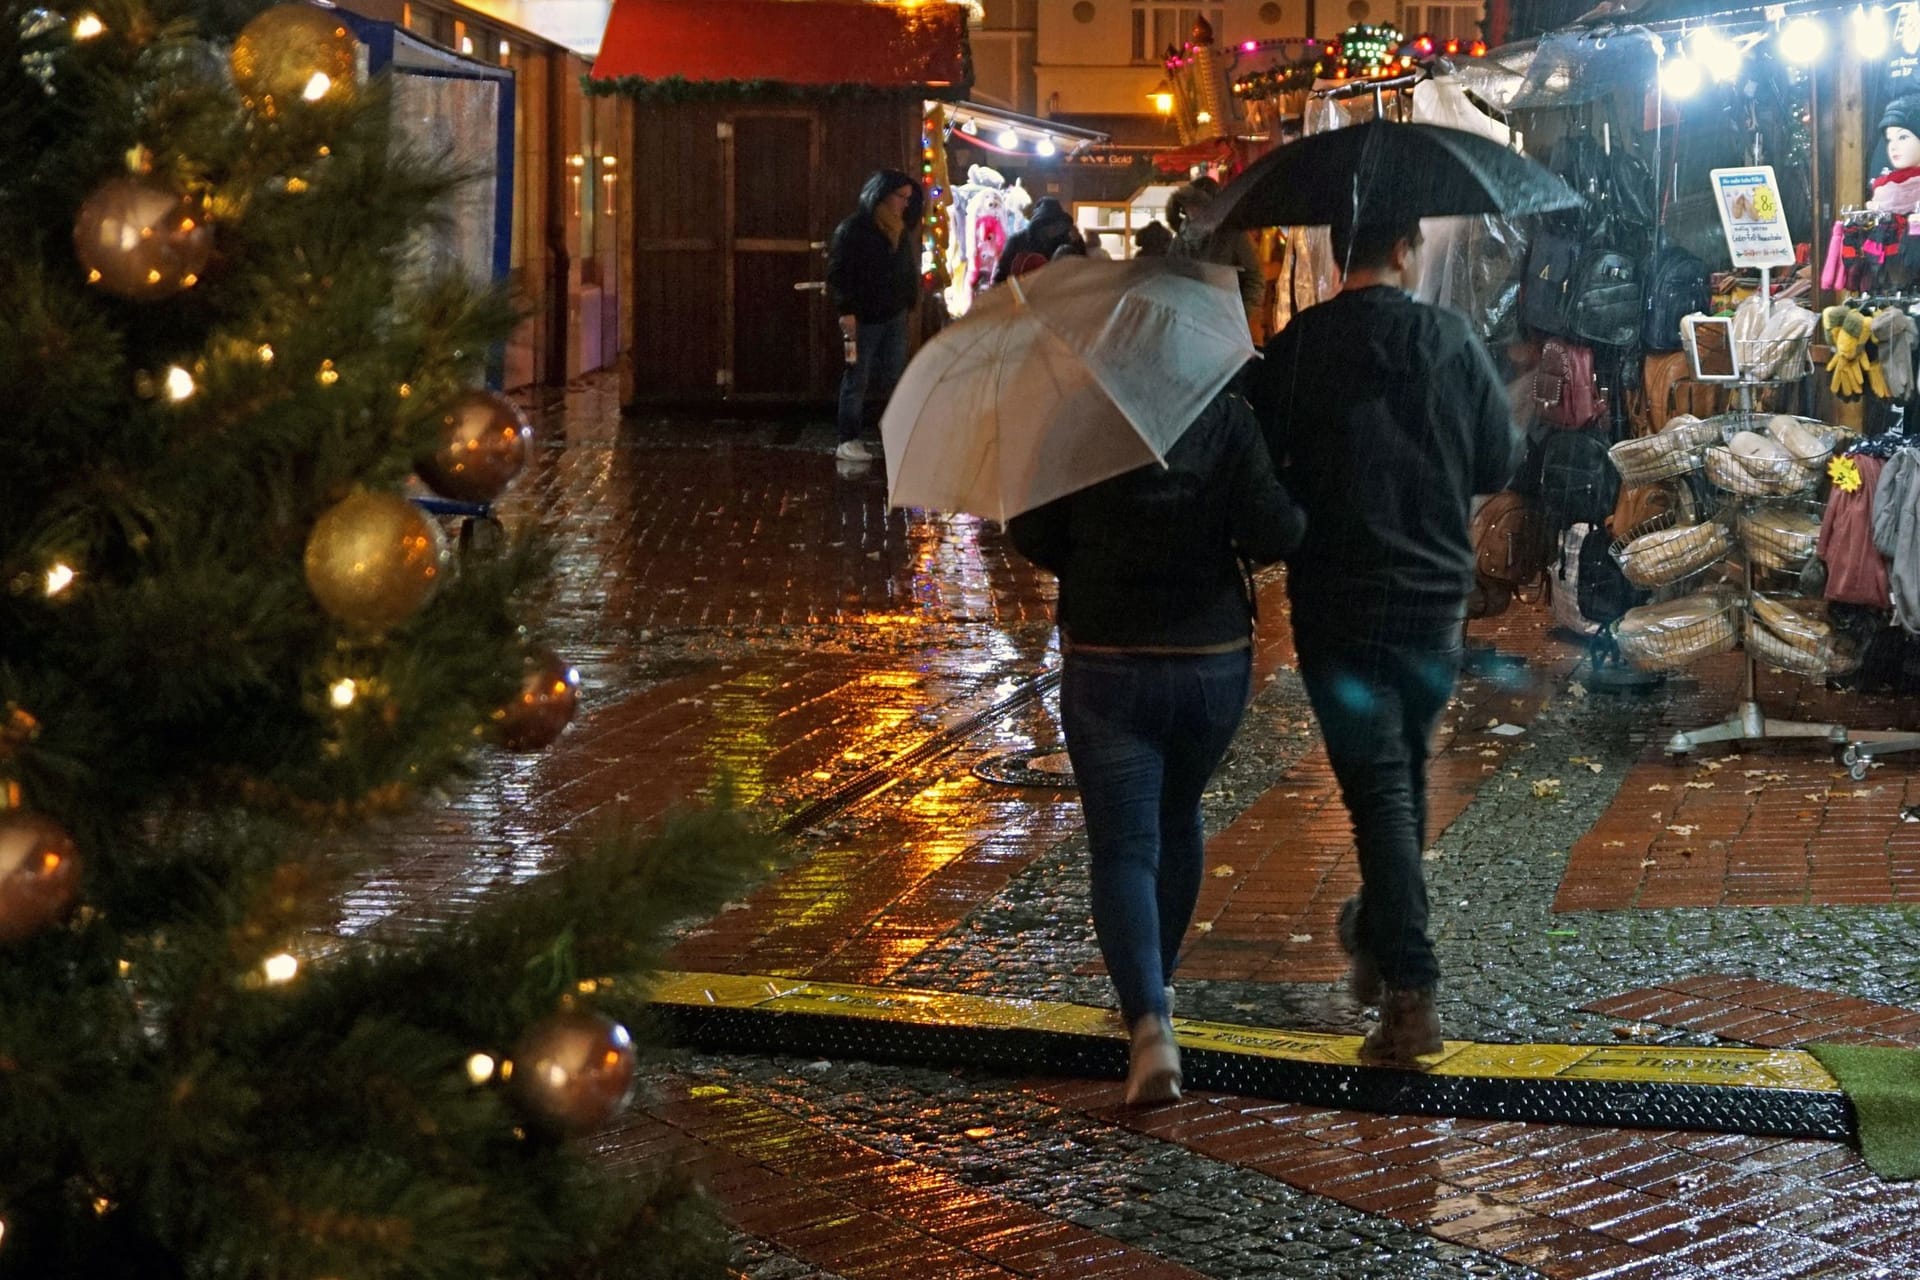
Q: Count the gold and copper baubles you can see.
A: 7